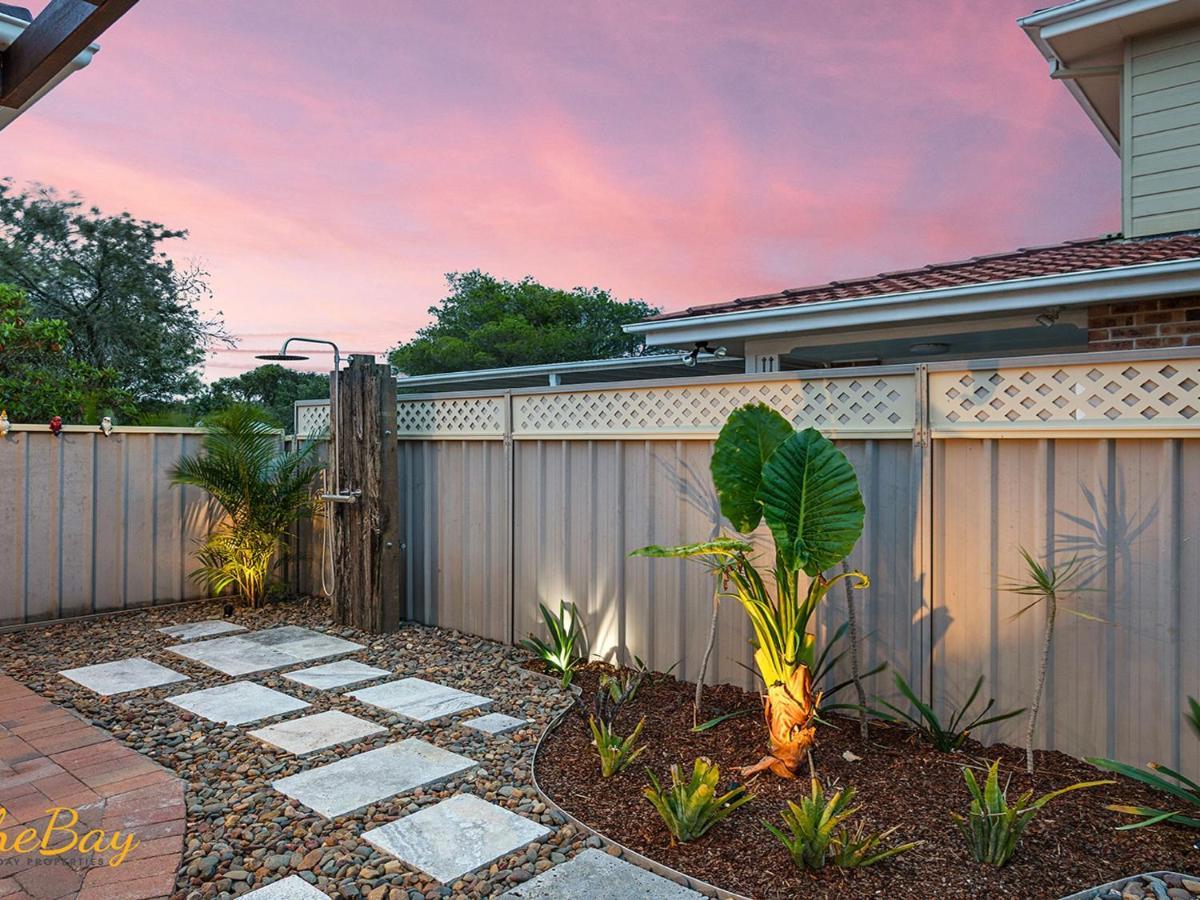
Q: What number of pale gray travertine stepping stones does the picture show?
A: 12